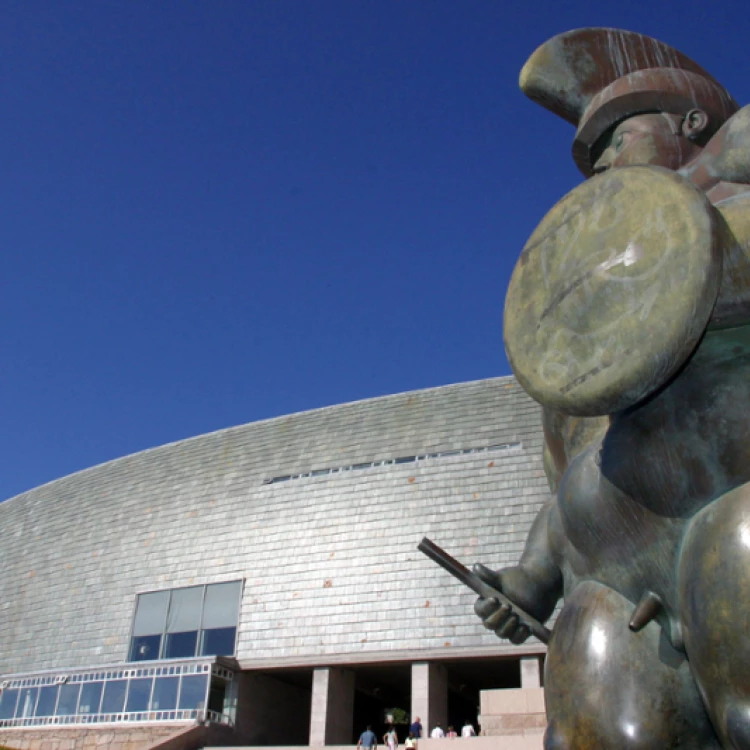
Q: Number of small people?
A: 7